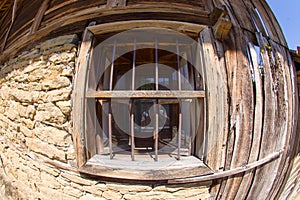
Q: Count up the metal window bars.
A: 4